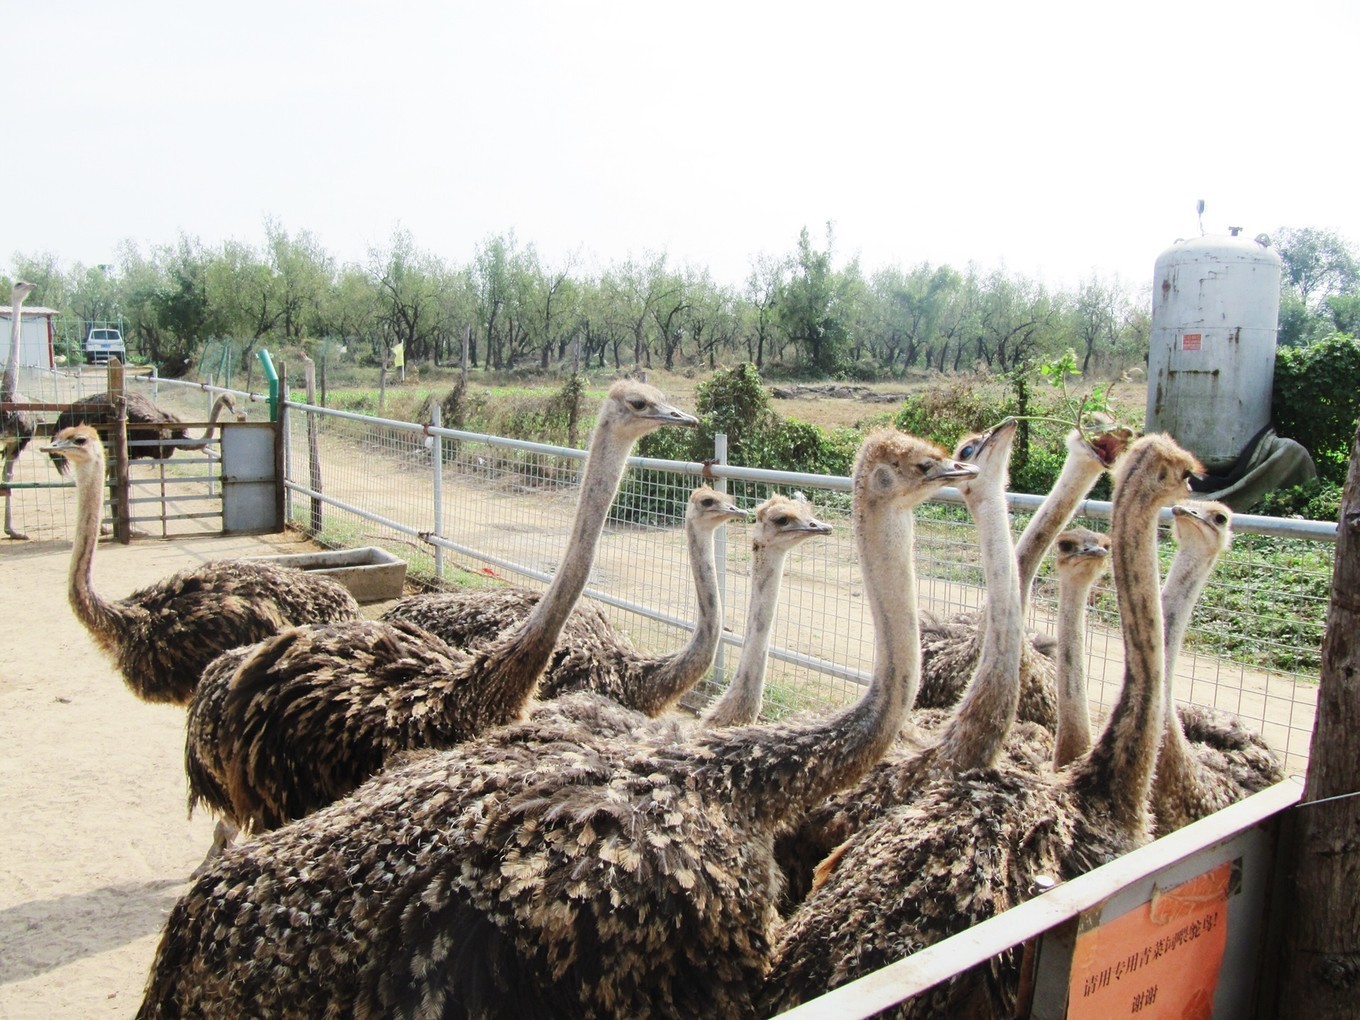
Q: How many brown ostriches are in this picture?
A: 12